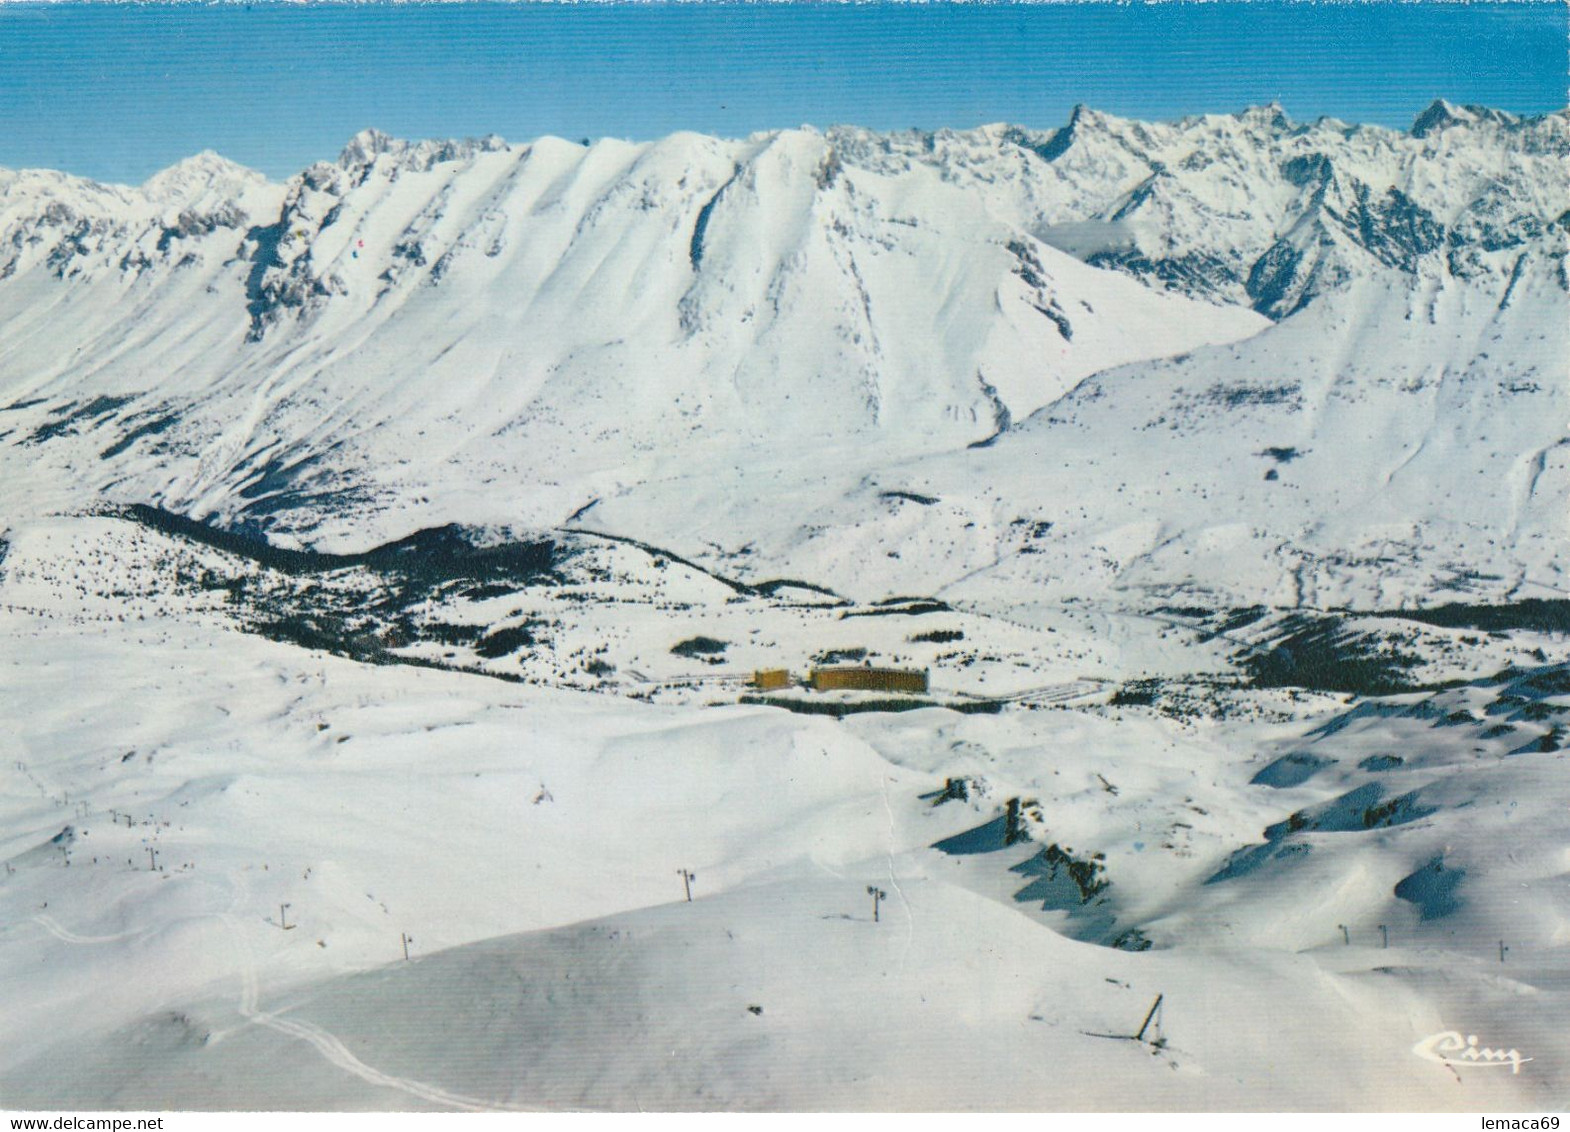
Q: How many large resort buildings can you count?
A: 2